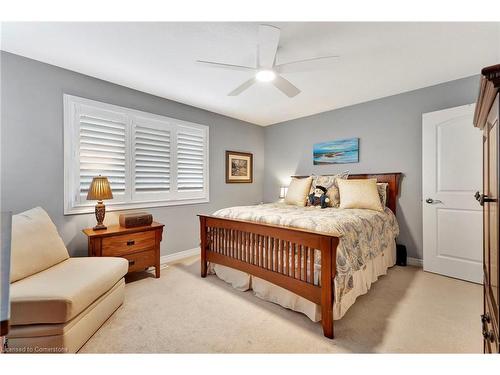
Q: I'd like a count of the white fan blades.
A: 5